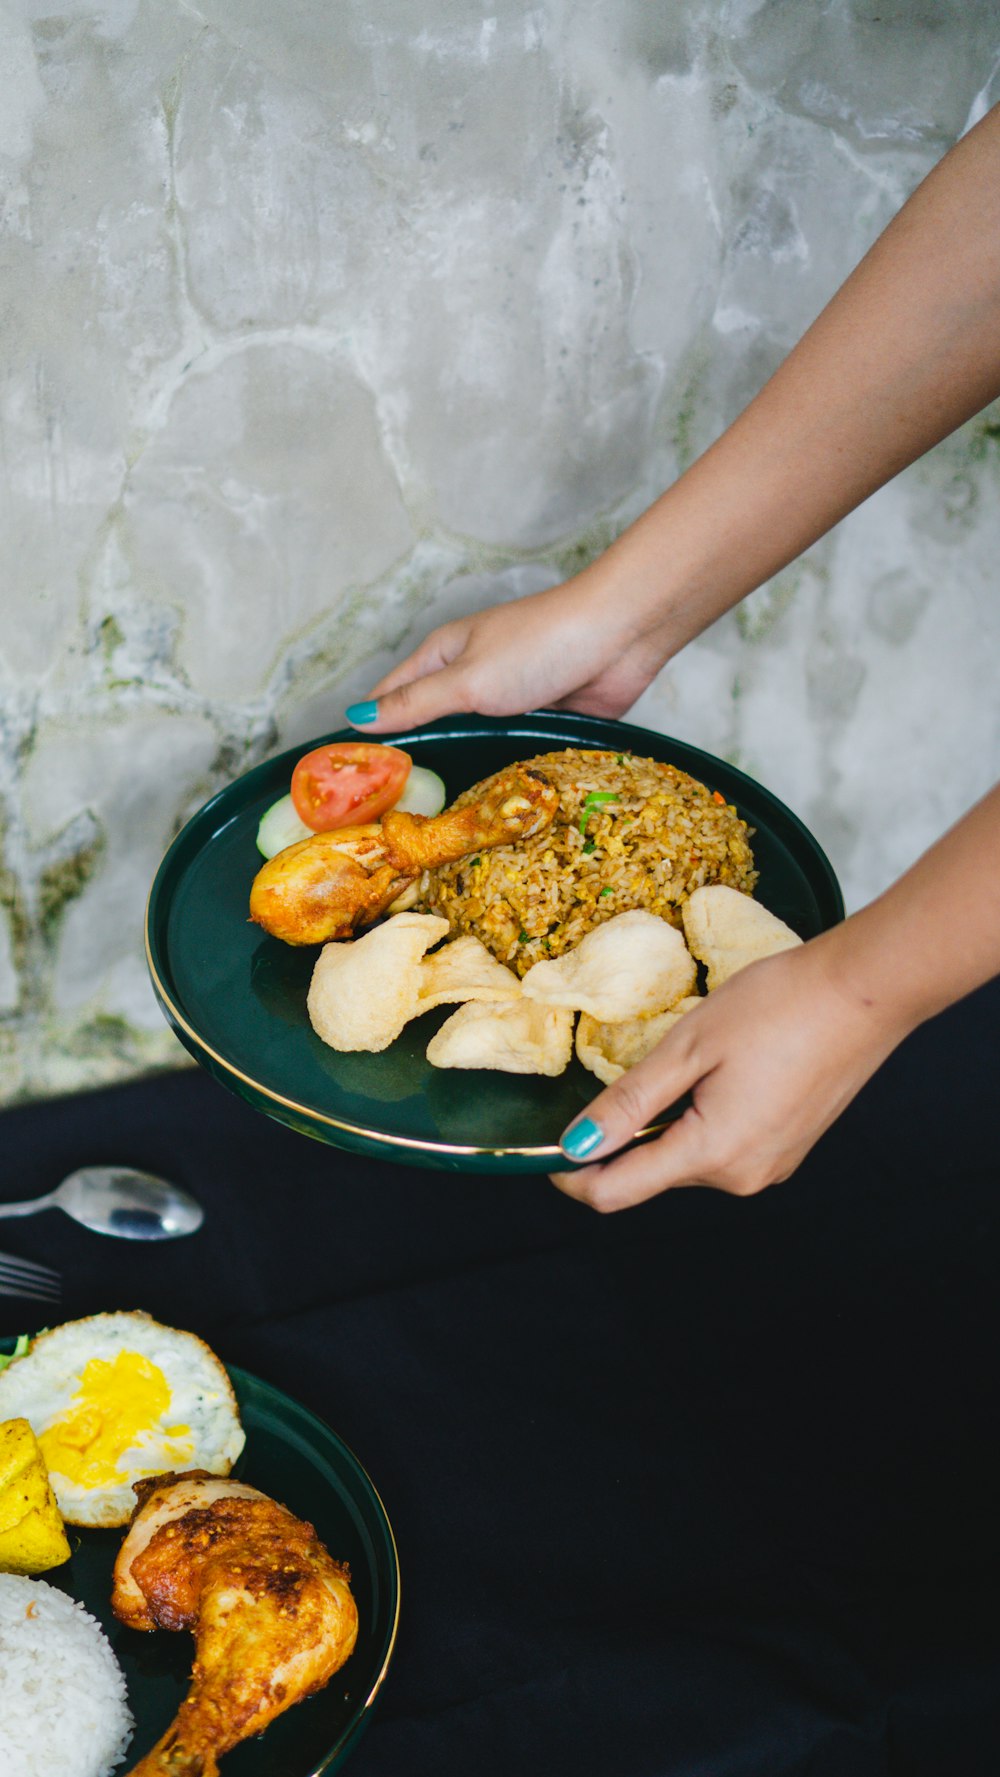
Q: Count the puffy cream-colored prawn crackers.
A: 6